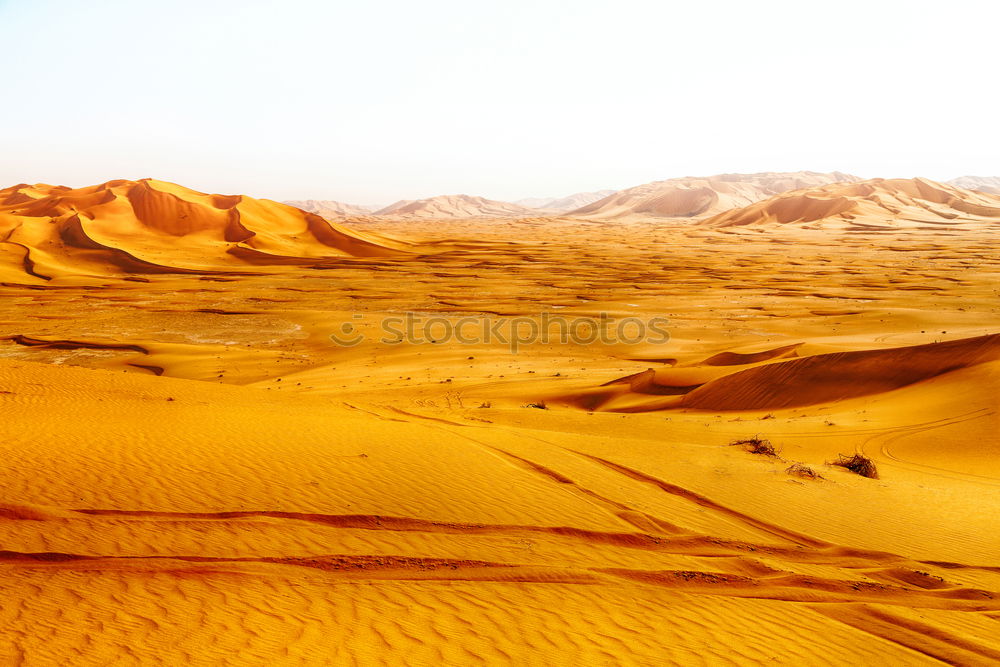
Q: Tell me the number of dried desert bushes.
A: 3